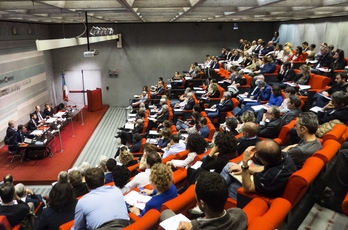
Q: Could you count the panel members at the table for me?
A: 5